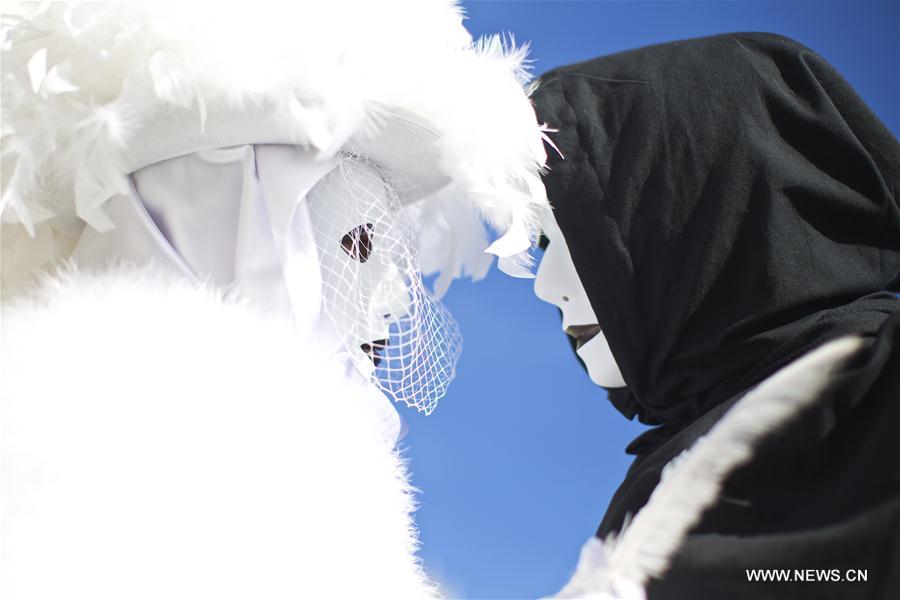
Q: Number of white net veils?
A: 1